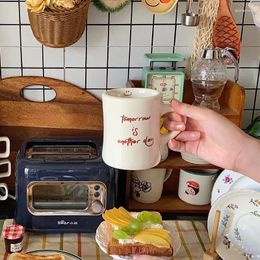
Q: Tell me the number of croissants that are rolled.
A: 0